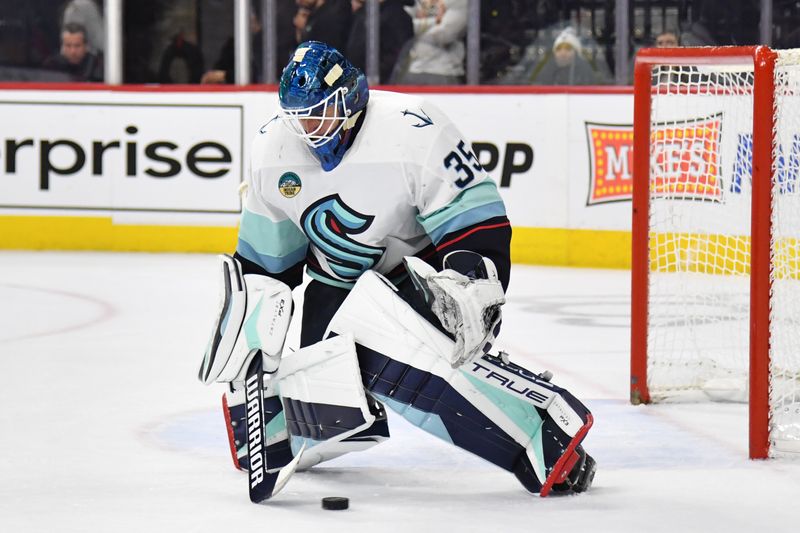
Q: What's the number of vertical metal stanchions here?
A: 7